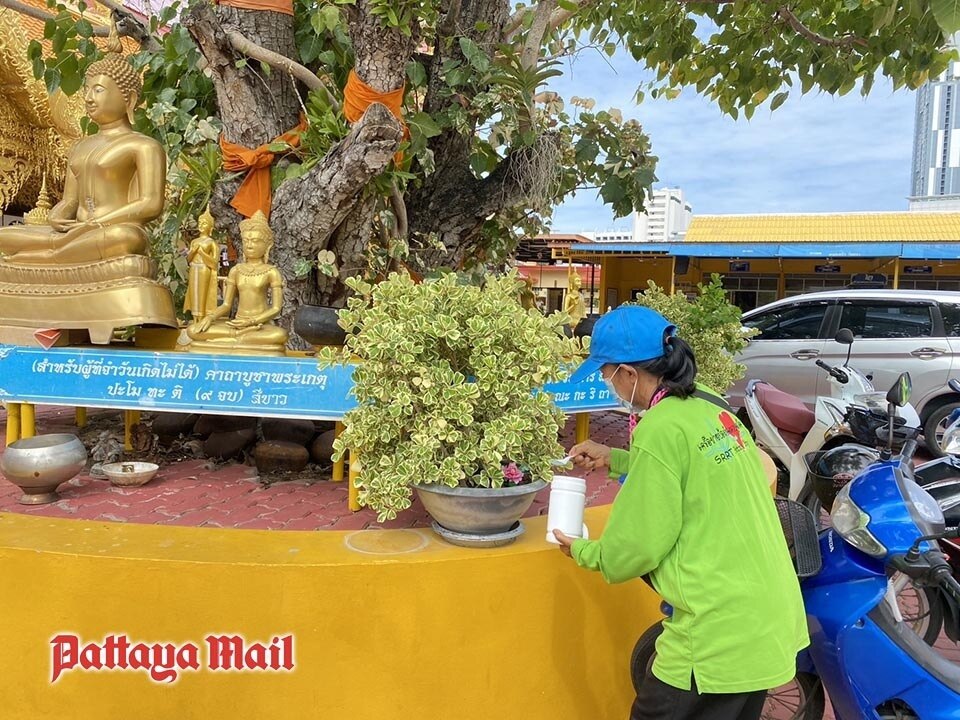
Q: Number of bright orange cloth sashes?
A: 3